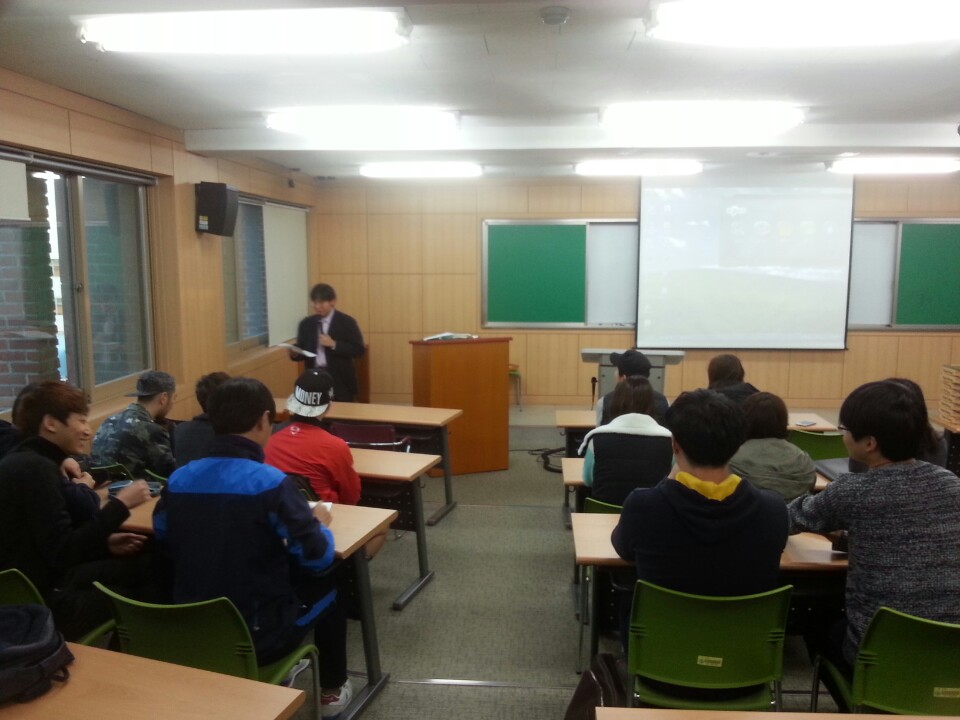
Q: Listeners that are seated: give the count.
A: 13